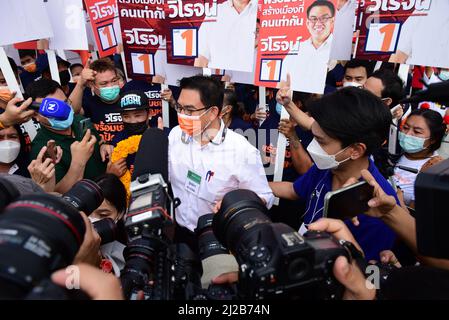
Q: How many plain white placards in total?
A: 2